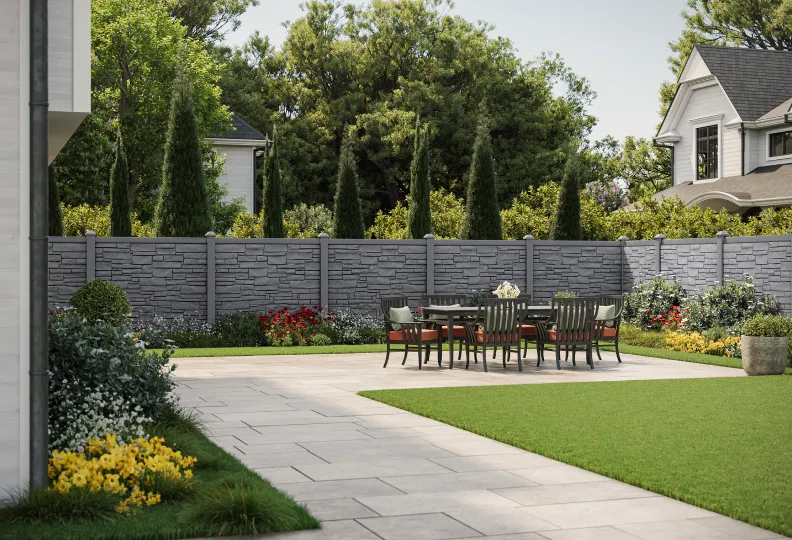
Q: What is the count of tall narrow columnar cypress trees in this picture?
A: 8